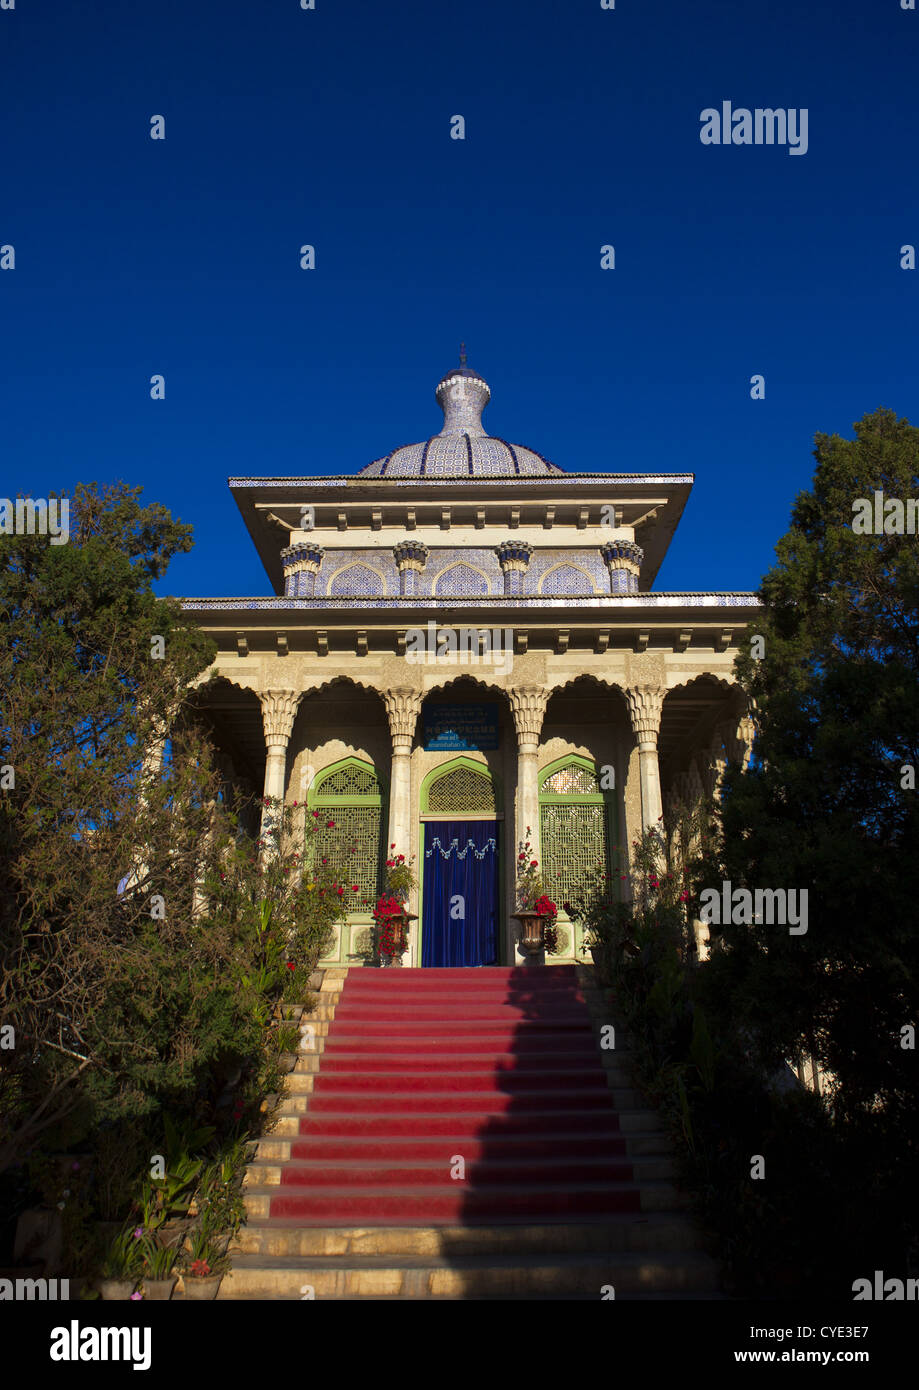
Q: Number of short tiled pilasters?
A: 4